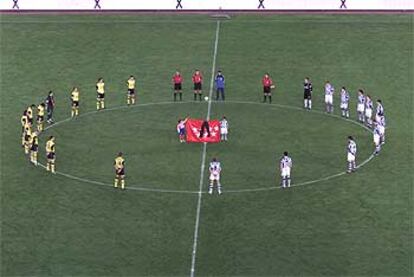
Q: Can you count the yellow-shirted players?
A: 10